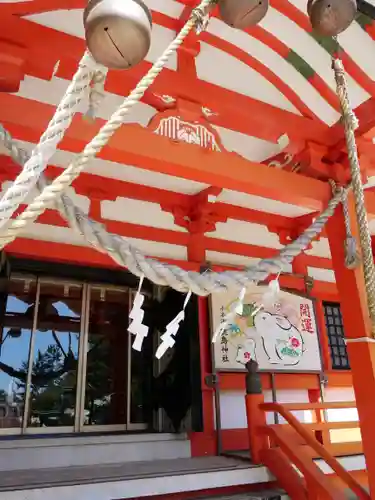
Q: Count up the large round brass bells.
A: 3